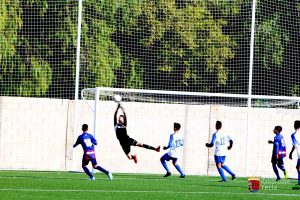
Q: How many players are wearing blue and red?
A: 2